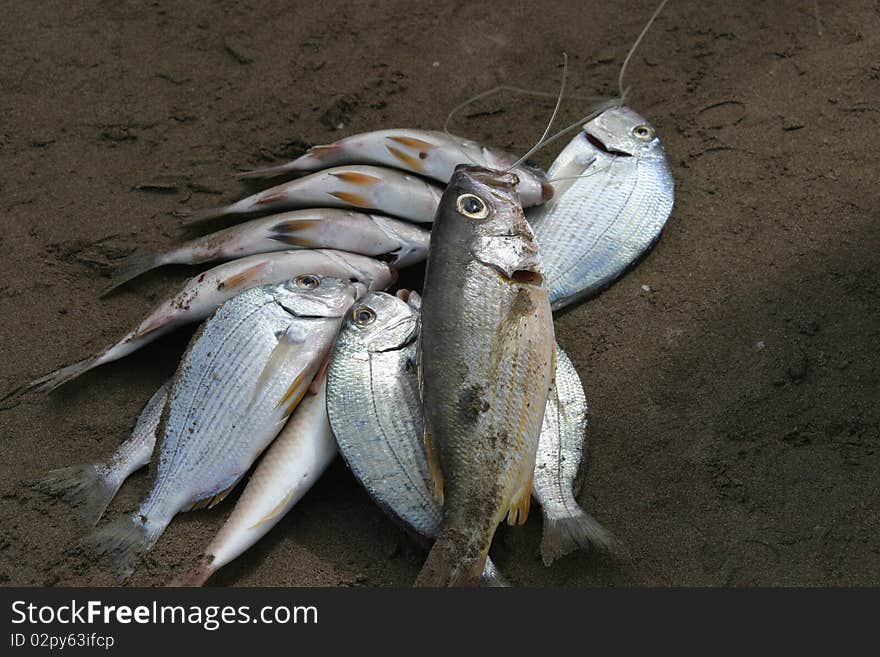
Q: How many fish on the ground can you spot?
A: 11